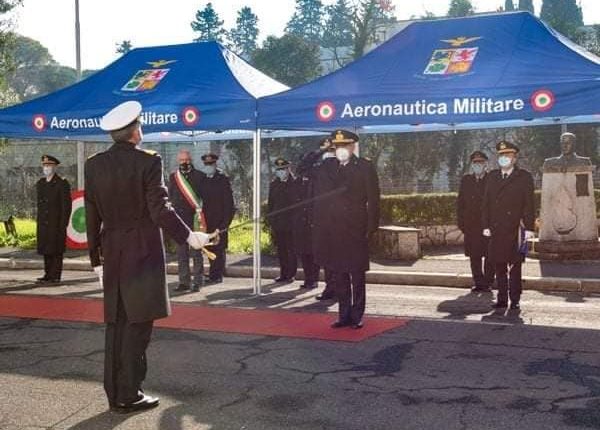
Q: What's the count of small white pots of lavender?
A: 0